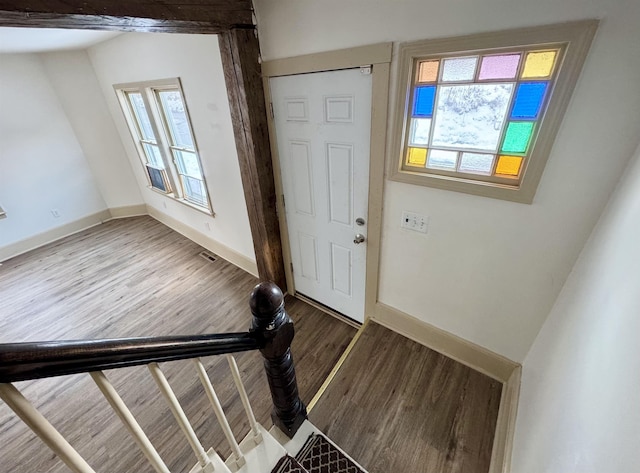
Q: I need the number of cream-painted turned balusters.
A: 5